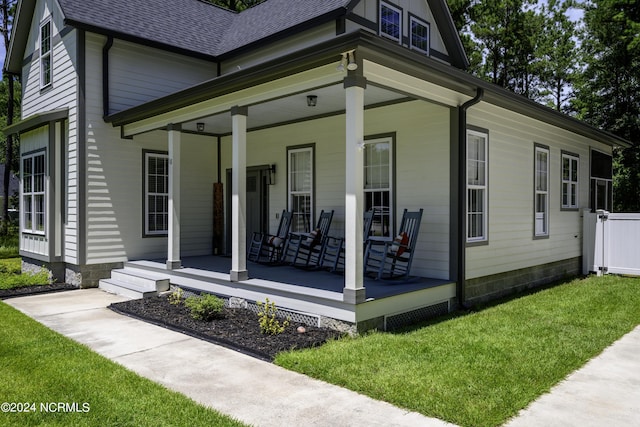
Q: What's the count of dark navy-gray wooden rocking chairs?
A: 4